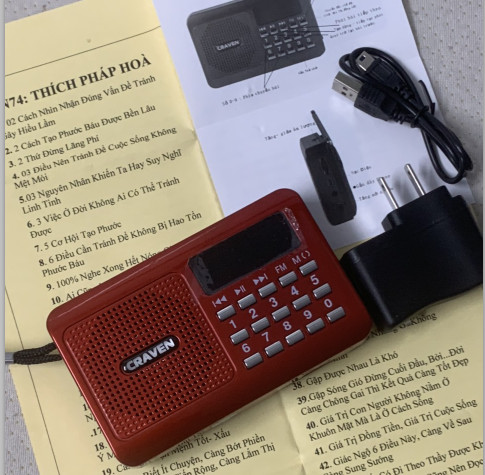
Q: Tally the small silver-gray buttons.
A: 15